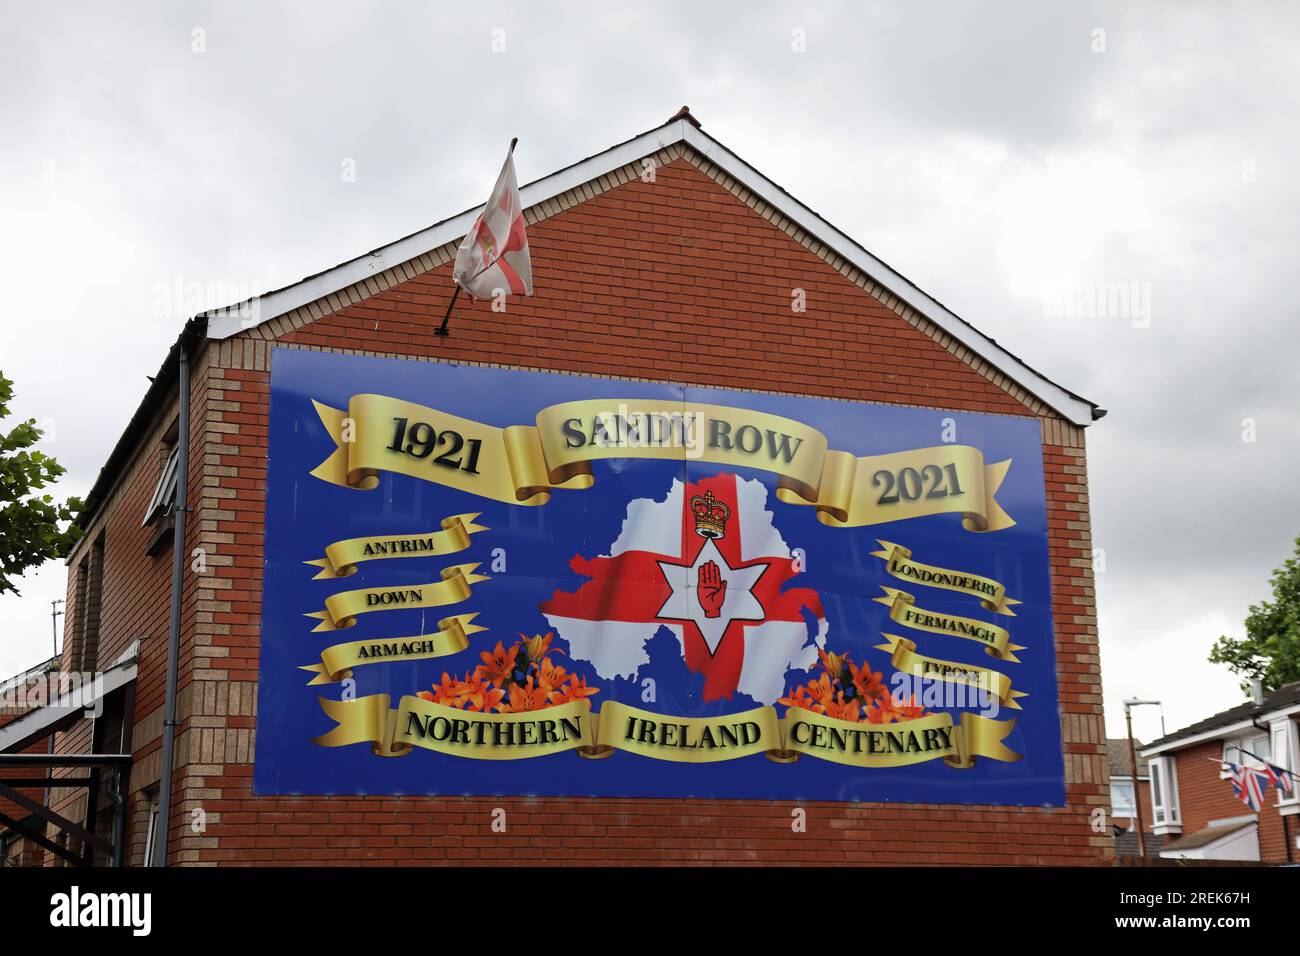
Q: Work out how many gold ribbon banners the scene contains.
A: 8